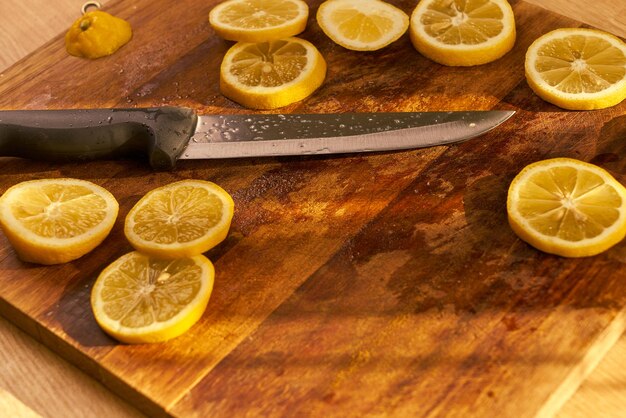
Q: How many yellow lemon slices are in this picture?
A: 9